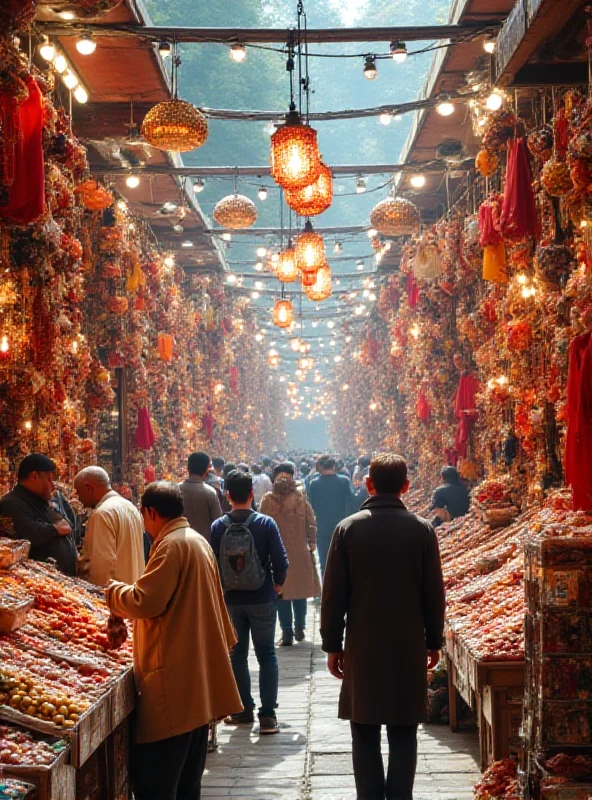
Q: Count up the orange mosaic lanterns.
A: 6